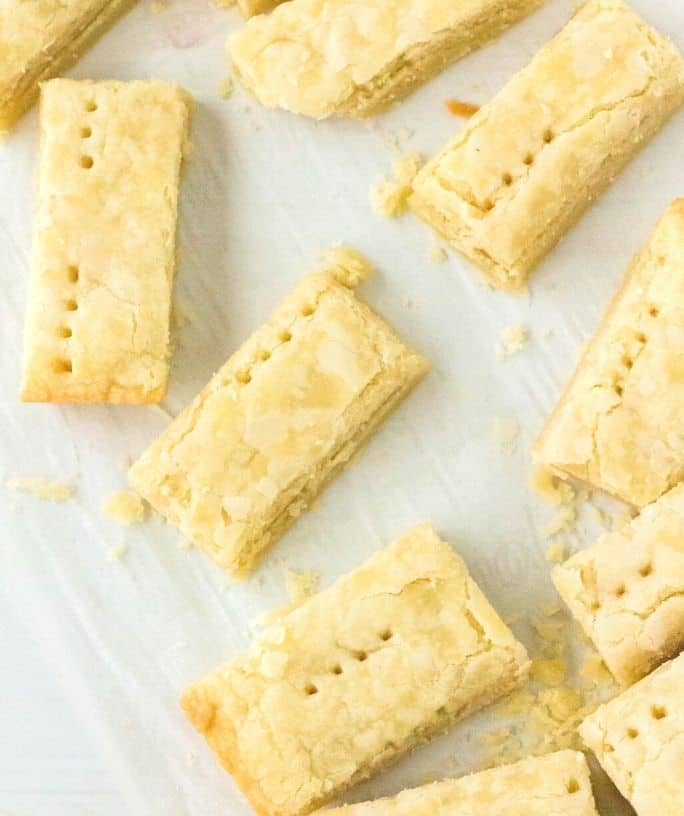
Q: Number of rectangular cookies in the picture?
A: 10